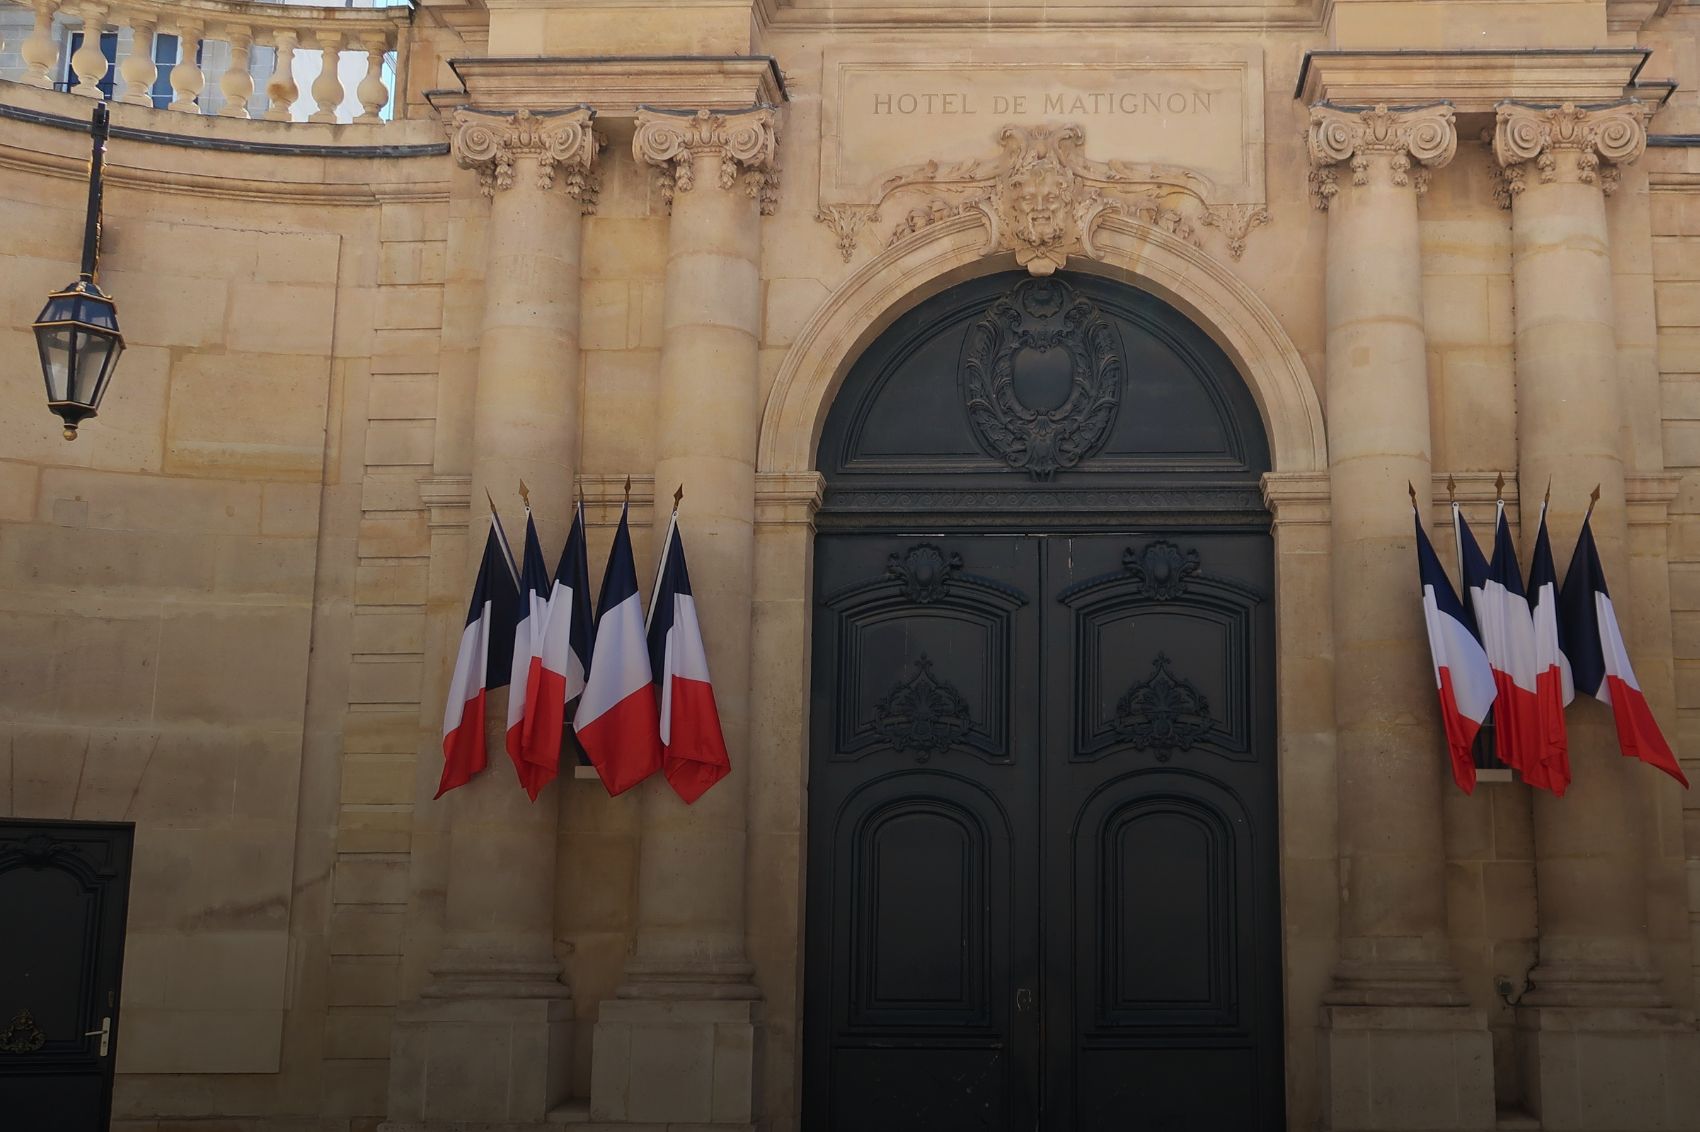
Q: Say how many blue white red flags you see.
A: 10